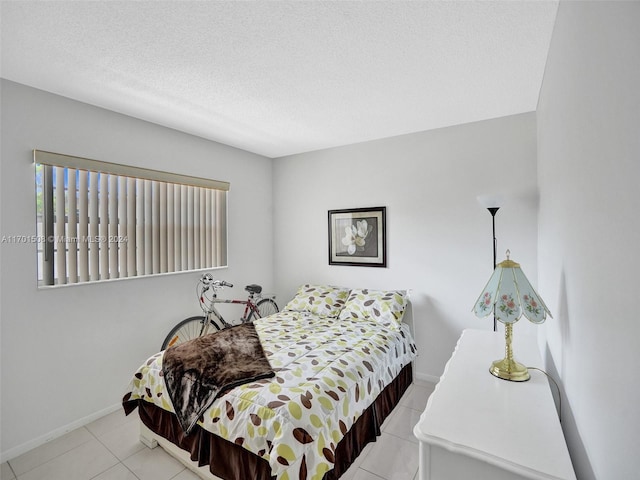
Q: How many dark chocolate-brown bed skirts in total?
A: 1